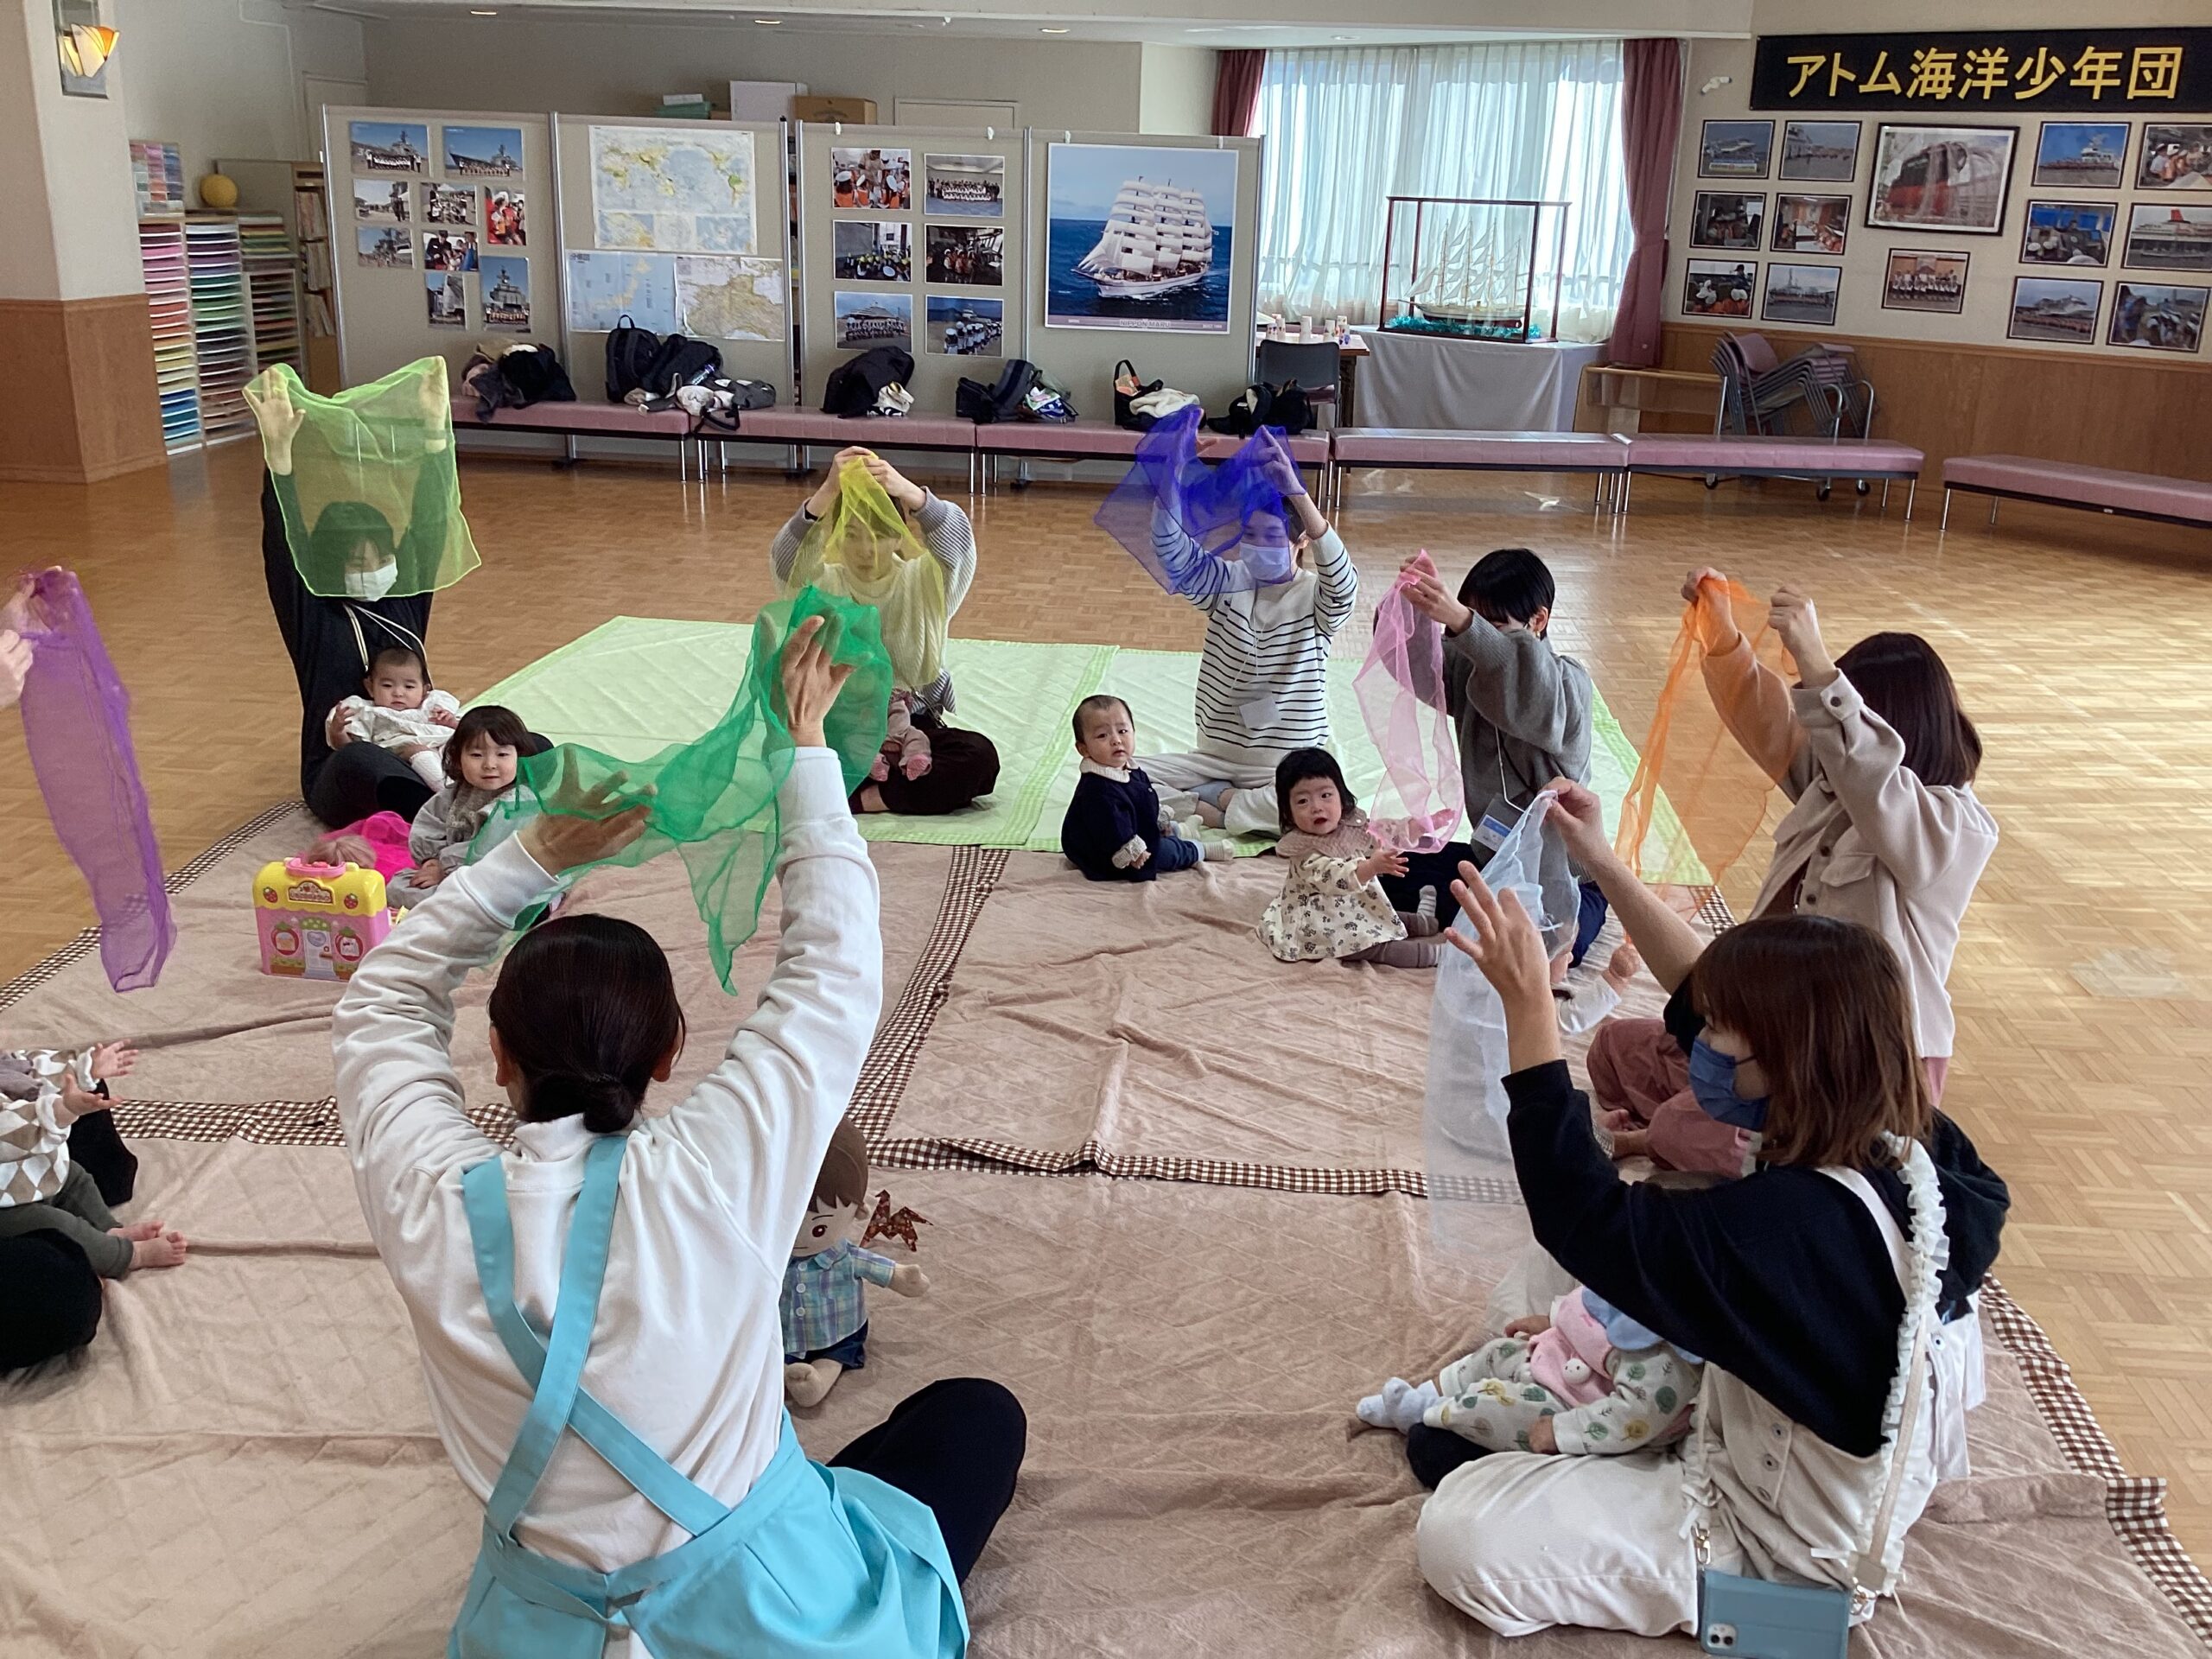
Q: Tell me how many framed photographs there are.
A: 14